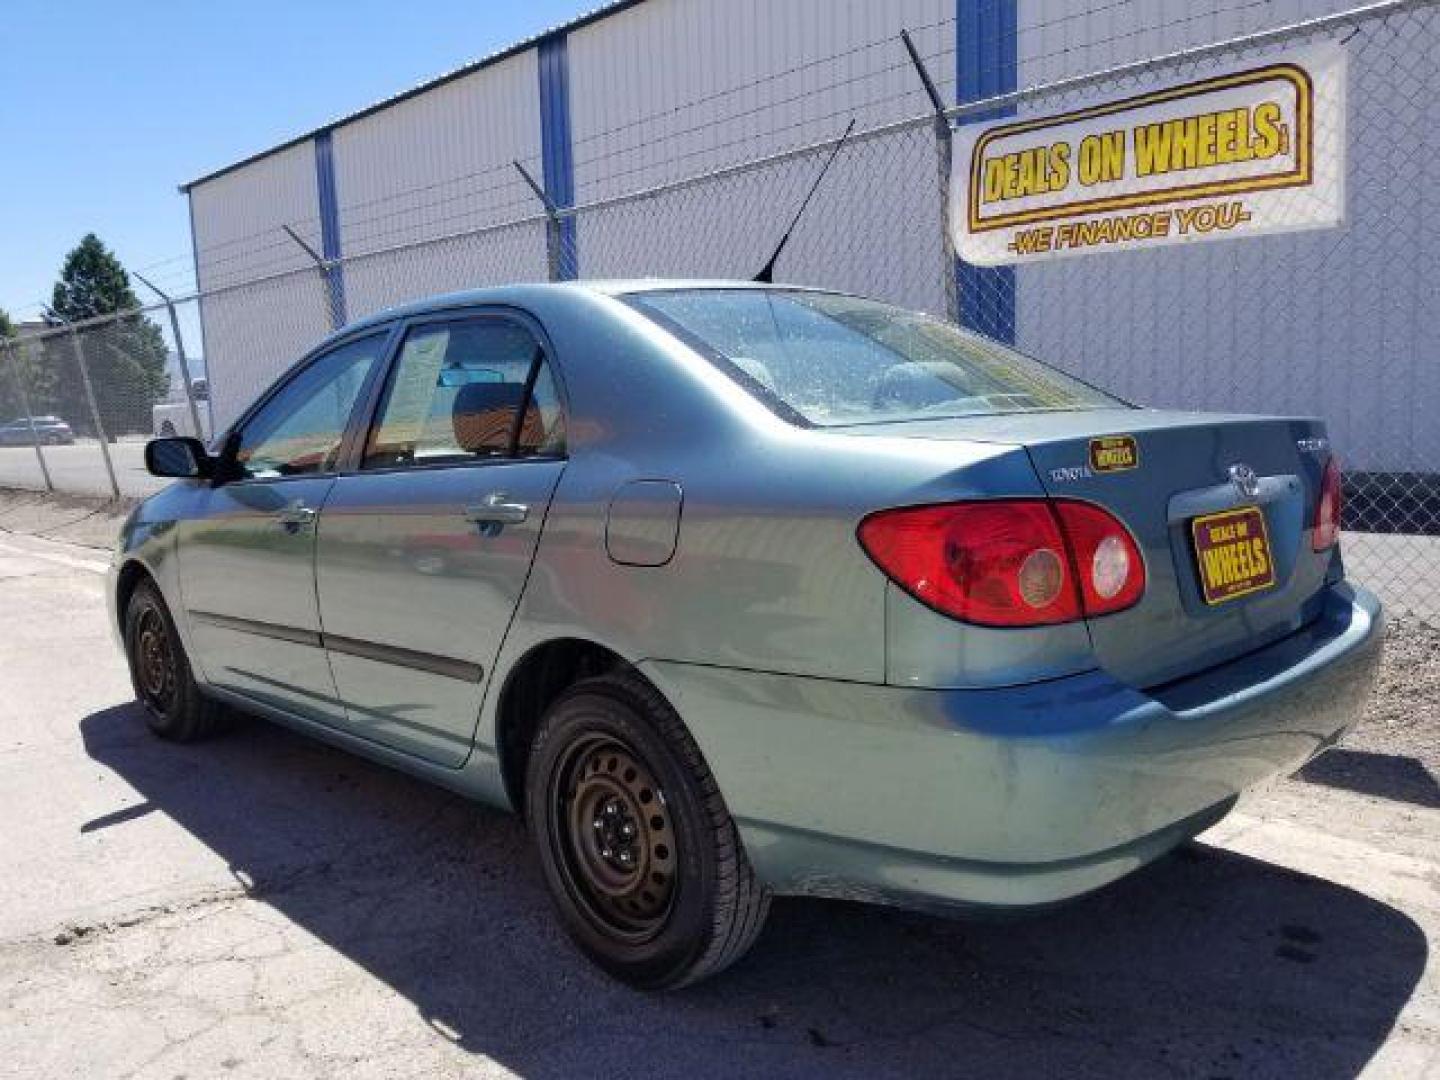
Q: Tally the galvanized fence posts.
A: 6